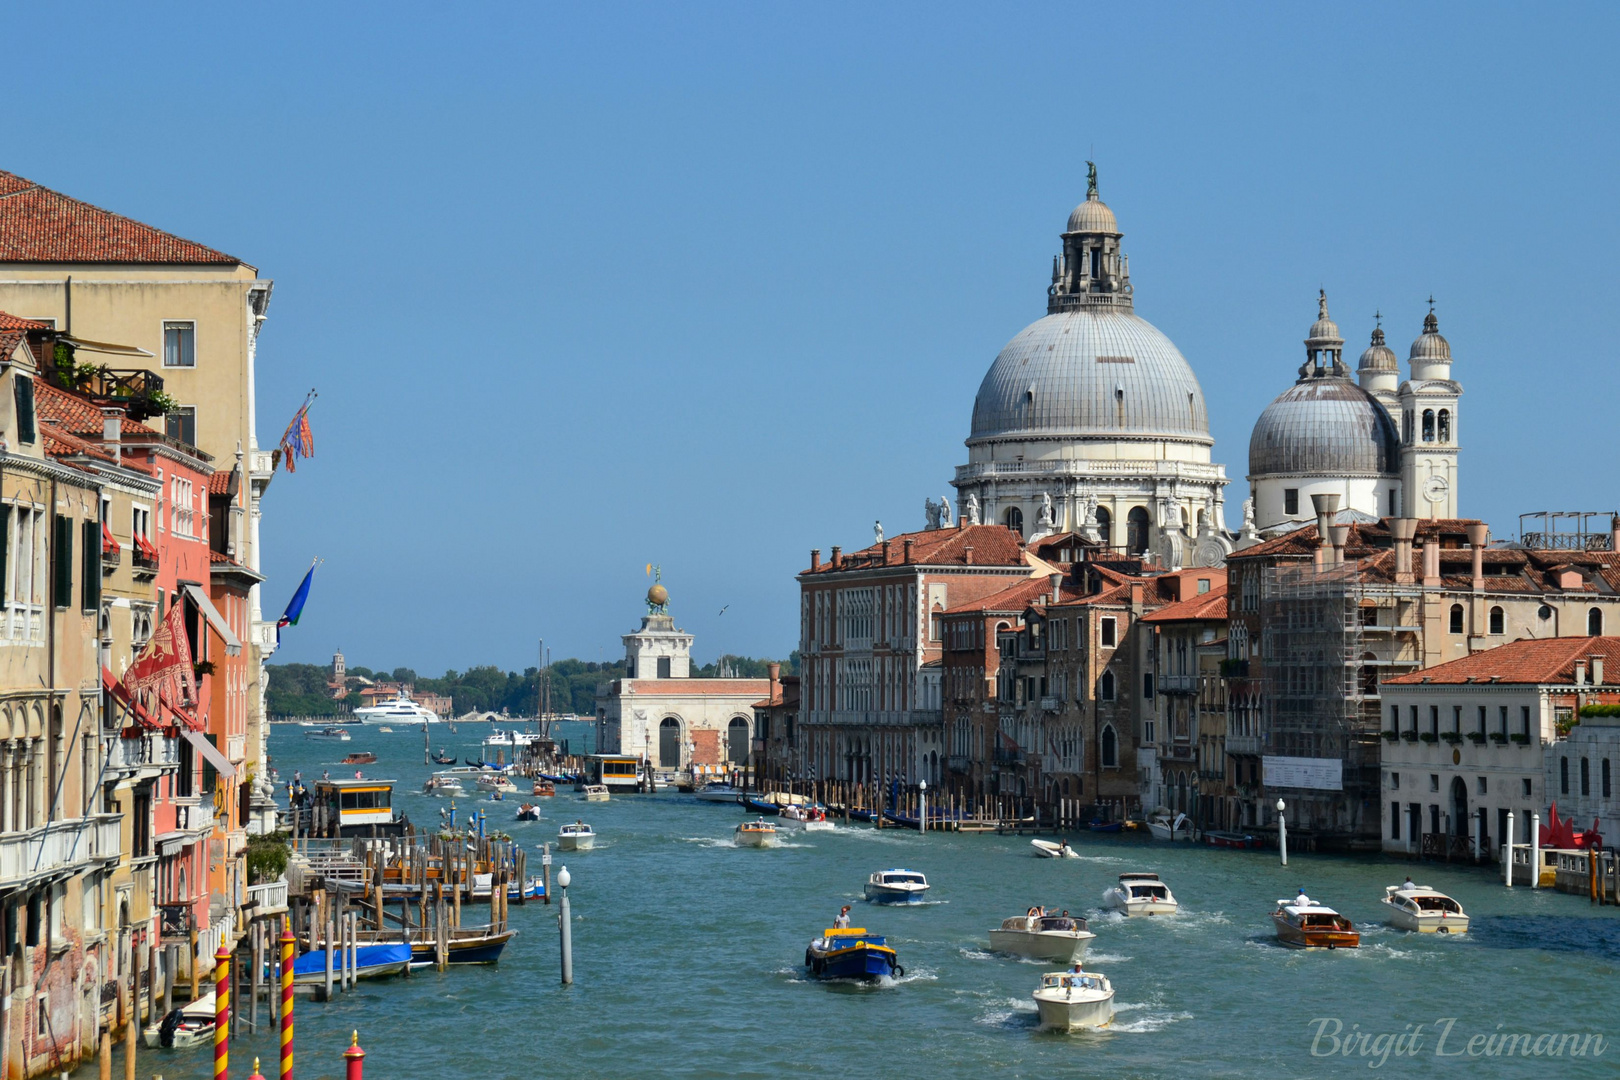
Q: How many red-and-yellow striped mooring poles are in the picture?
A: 2